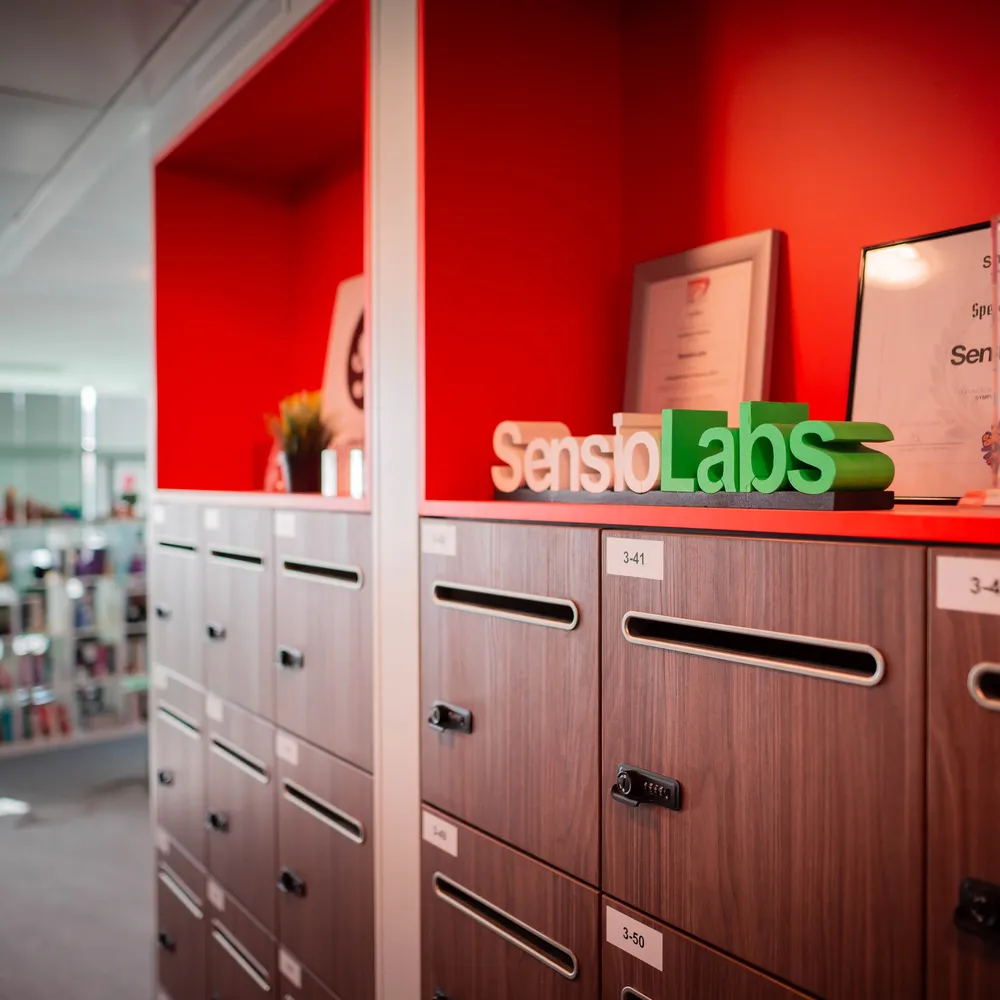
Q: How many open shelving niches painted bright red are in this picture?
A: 2